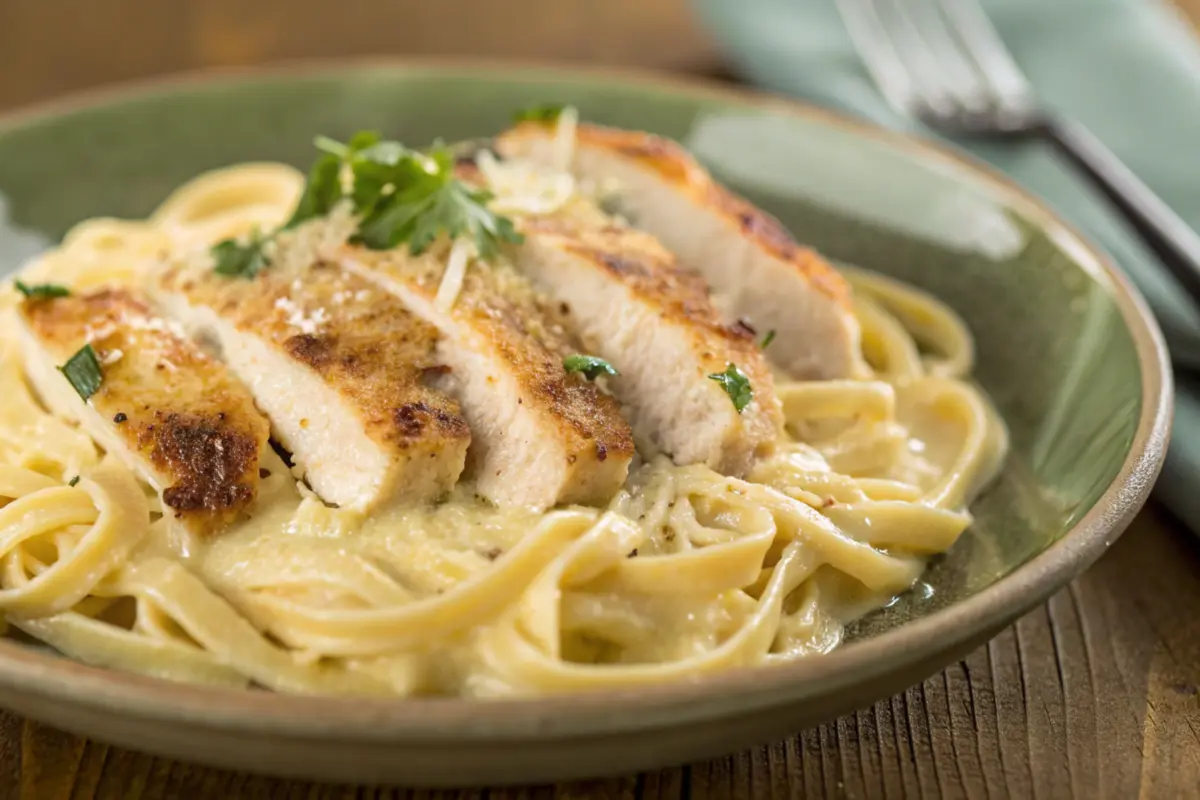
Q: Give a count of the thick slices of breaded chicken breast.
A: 5